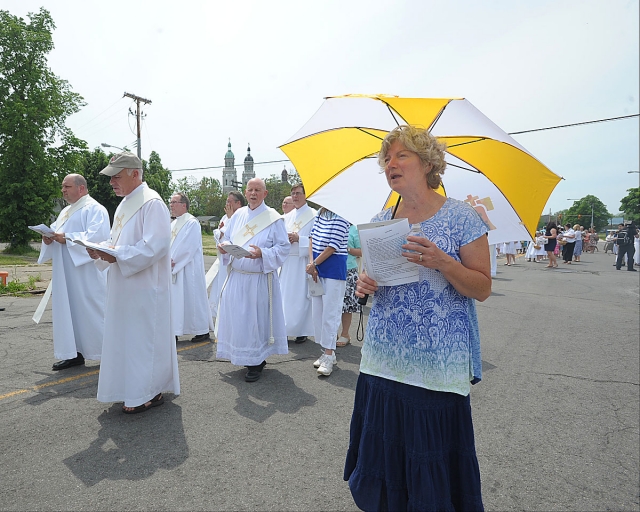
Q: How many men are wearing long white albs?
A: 7